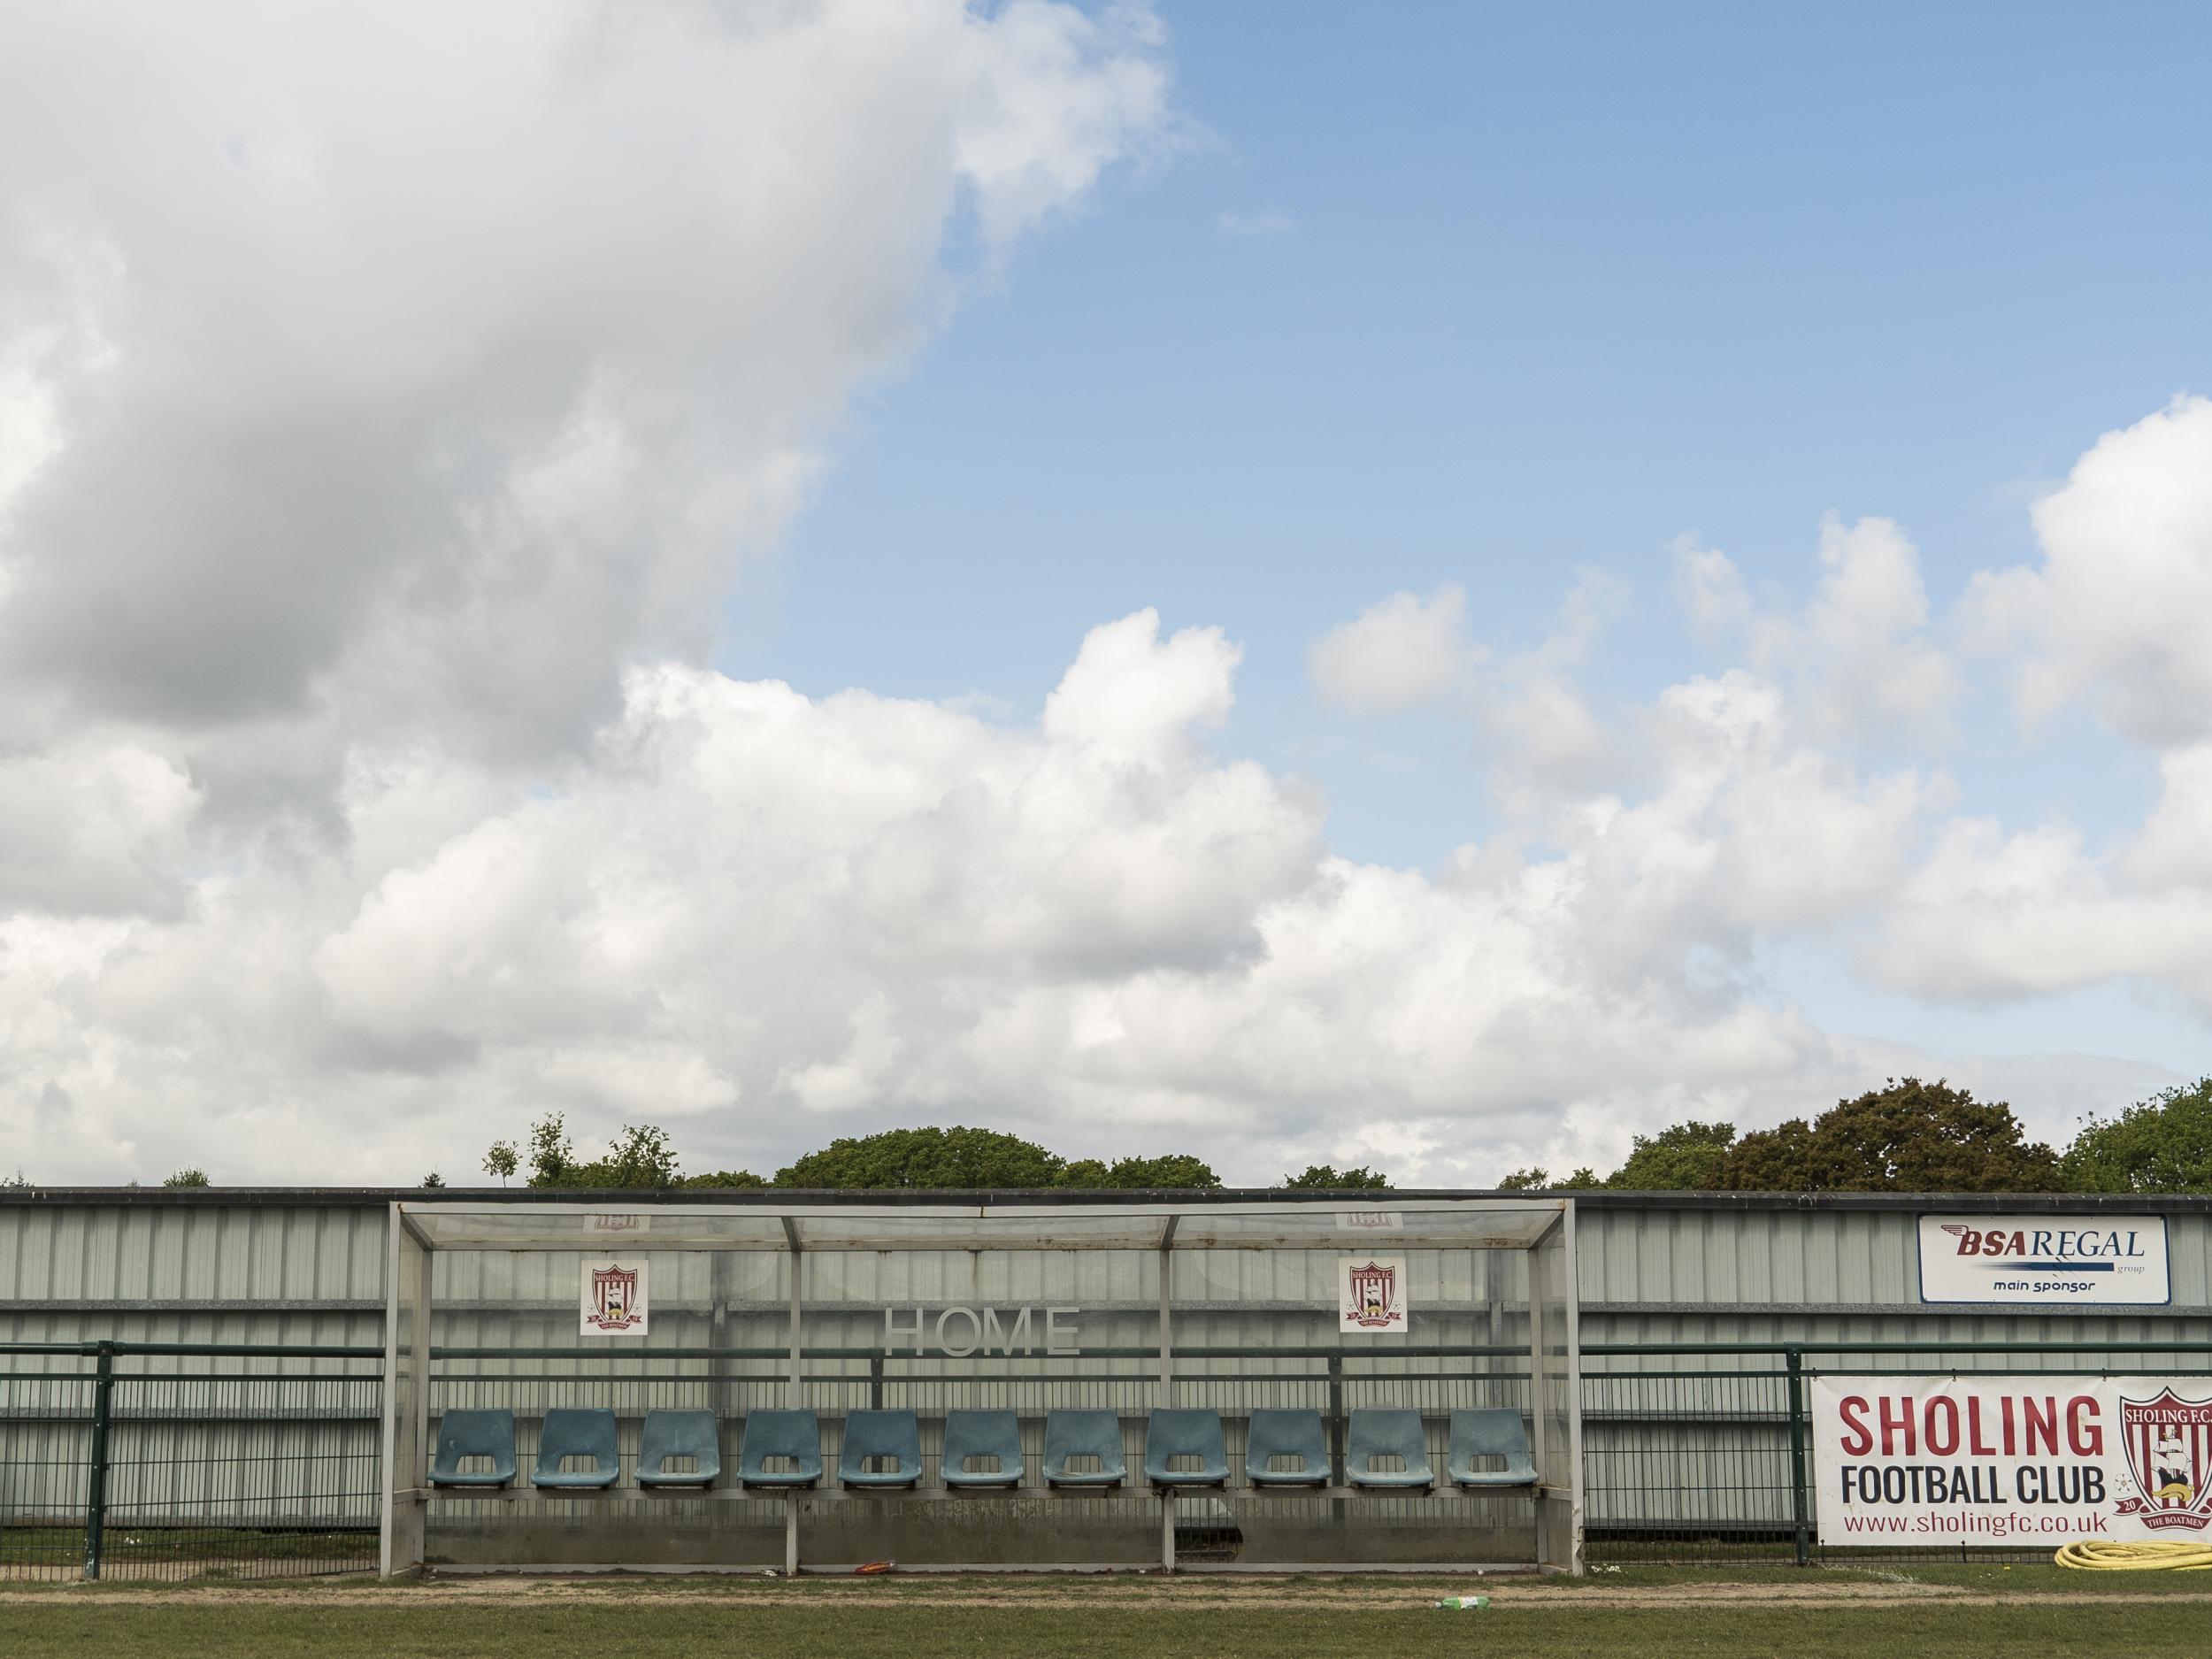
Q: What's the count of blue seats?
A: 11